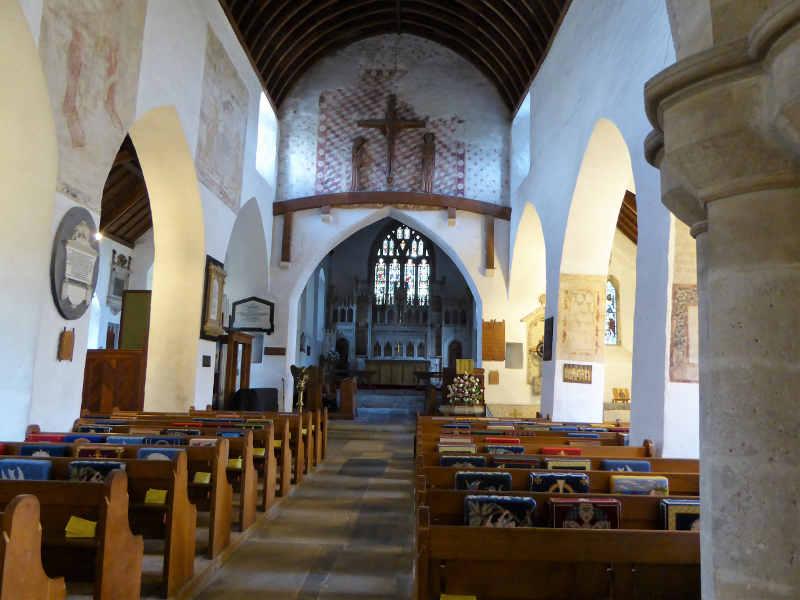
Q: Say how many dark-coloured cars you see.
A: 0